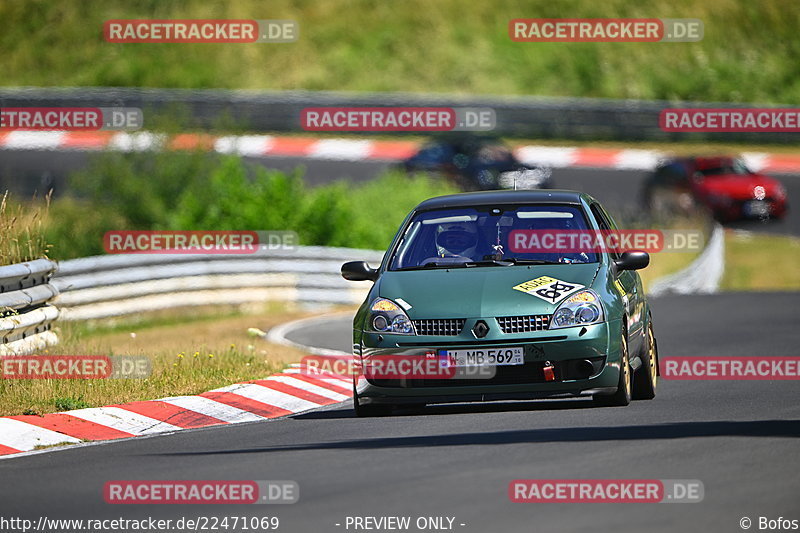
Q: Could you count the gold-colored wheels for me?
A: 2